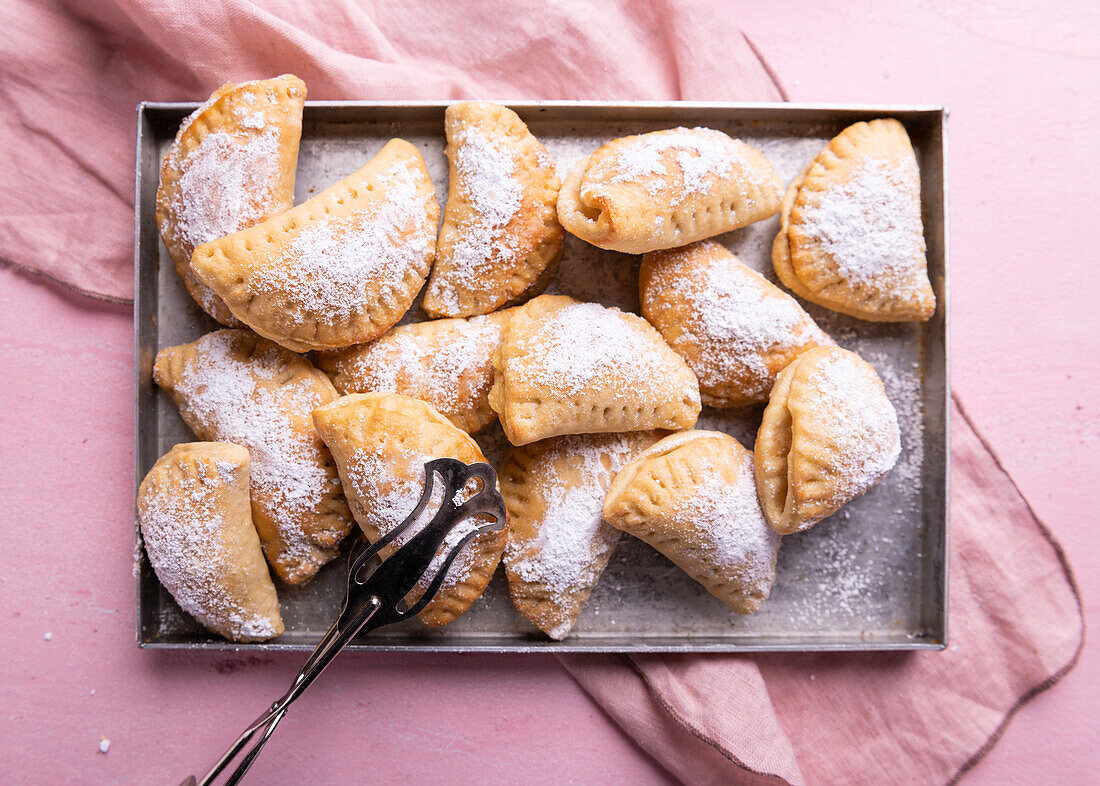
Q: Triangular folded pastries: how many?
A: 14